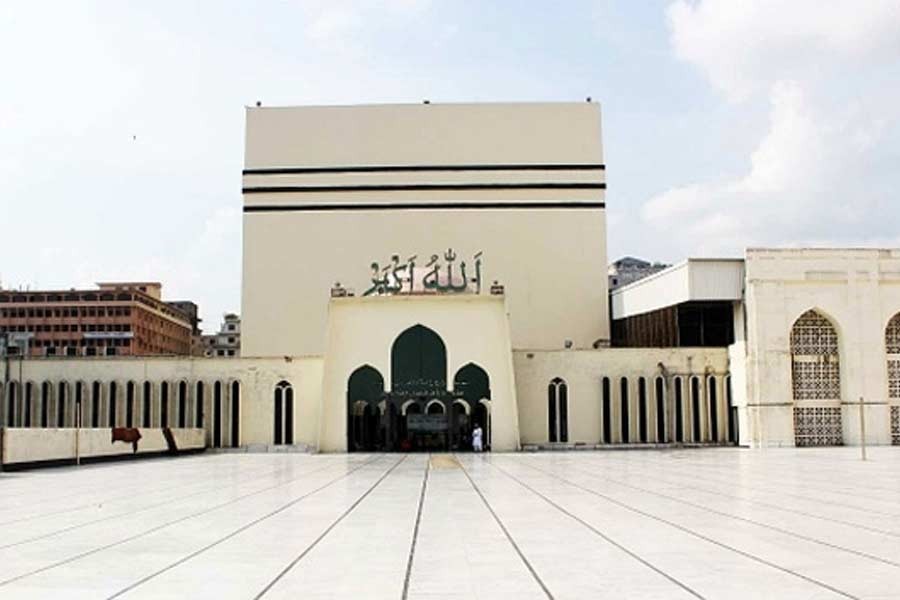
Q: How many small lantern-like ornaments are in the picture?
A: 2